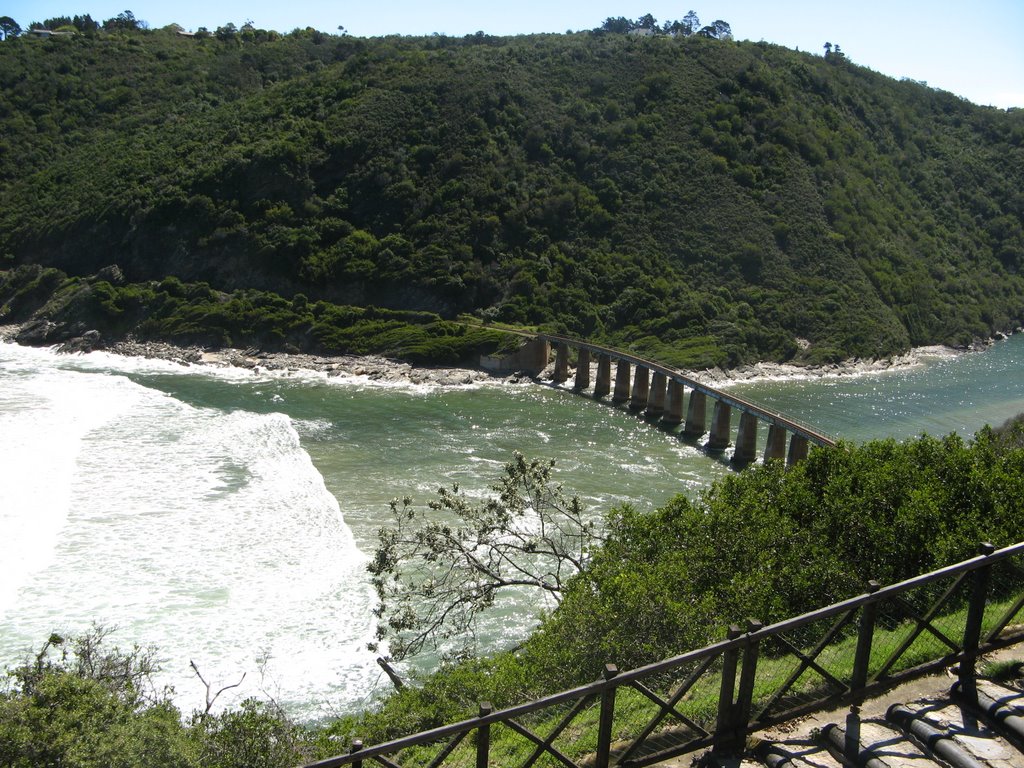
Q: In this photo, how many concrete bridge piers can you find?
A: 12